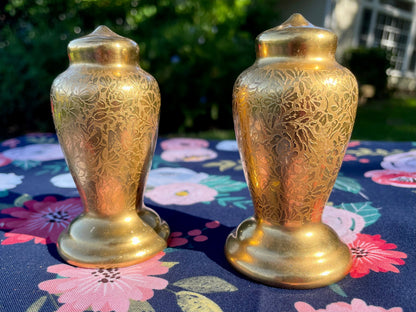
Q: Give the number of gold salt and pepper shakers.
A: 2